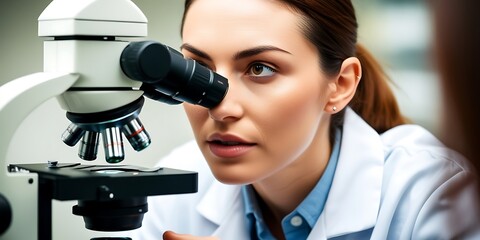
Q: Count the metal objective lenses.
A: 4